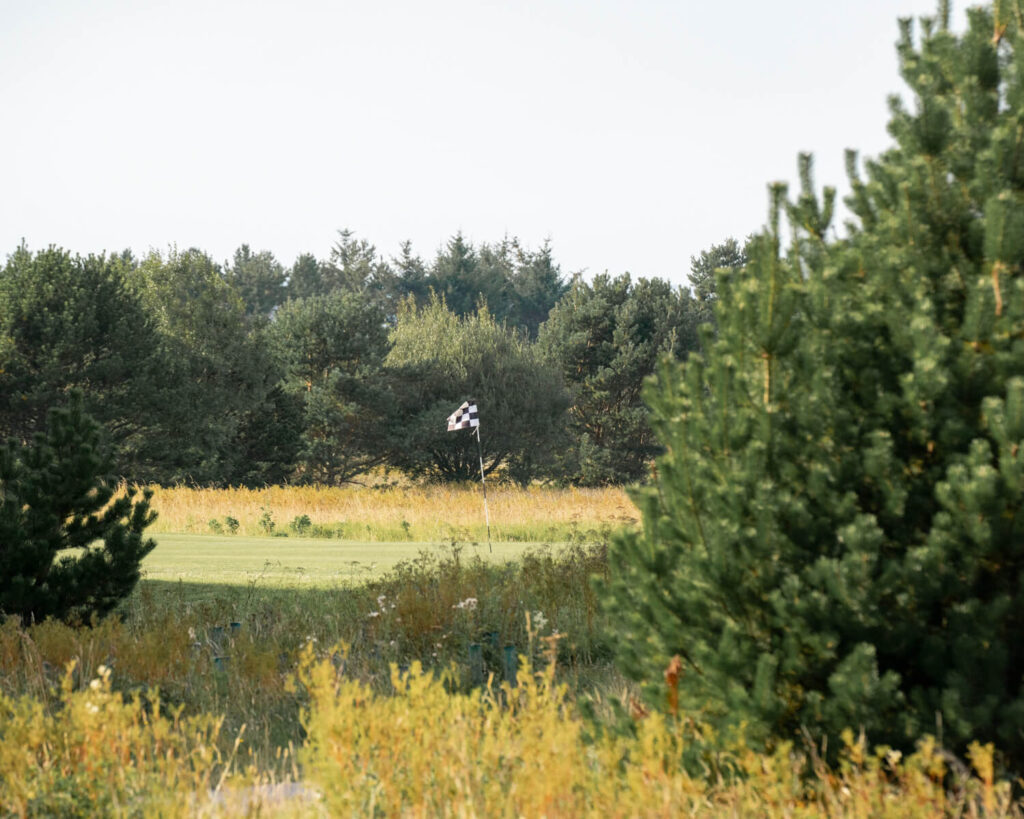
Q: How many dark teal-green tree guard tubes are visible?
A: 6